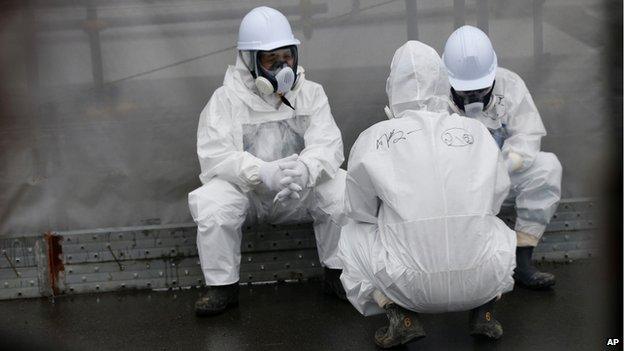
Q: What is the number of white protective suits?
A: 3